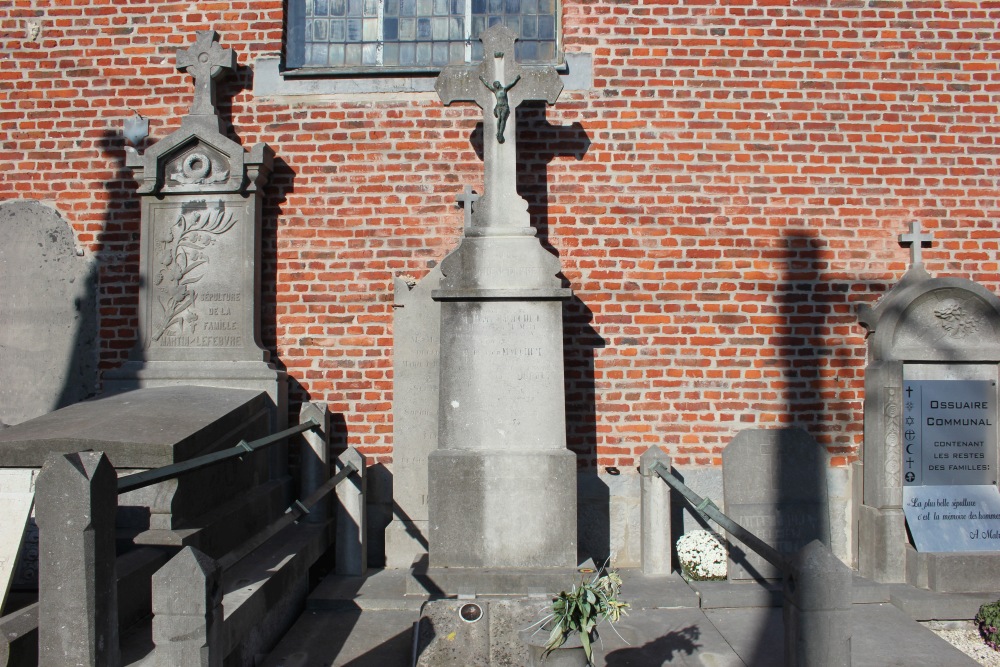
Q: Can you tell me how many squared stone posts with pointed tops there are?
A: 6